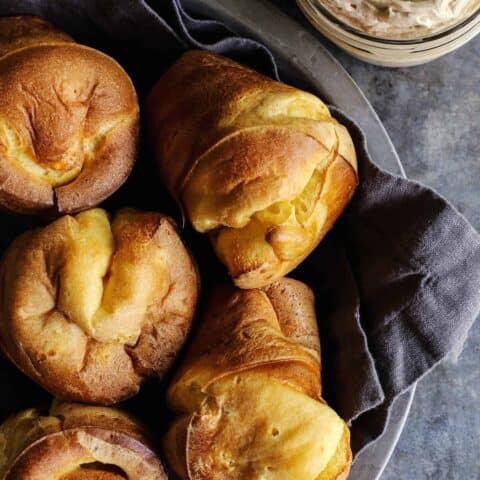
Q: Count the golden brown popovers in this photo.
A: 5